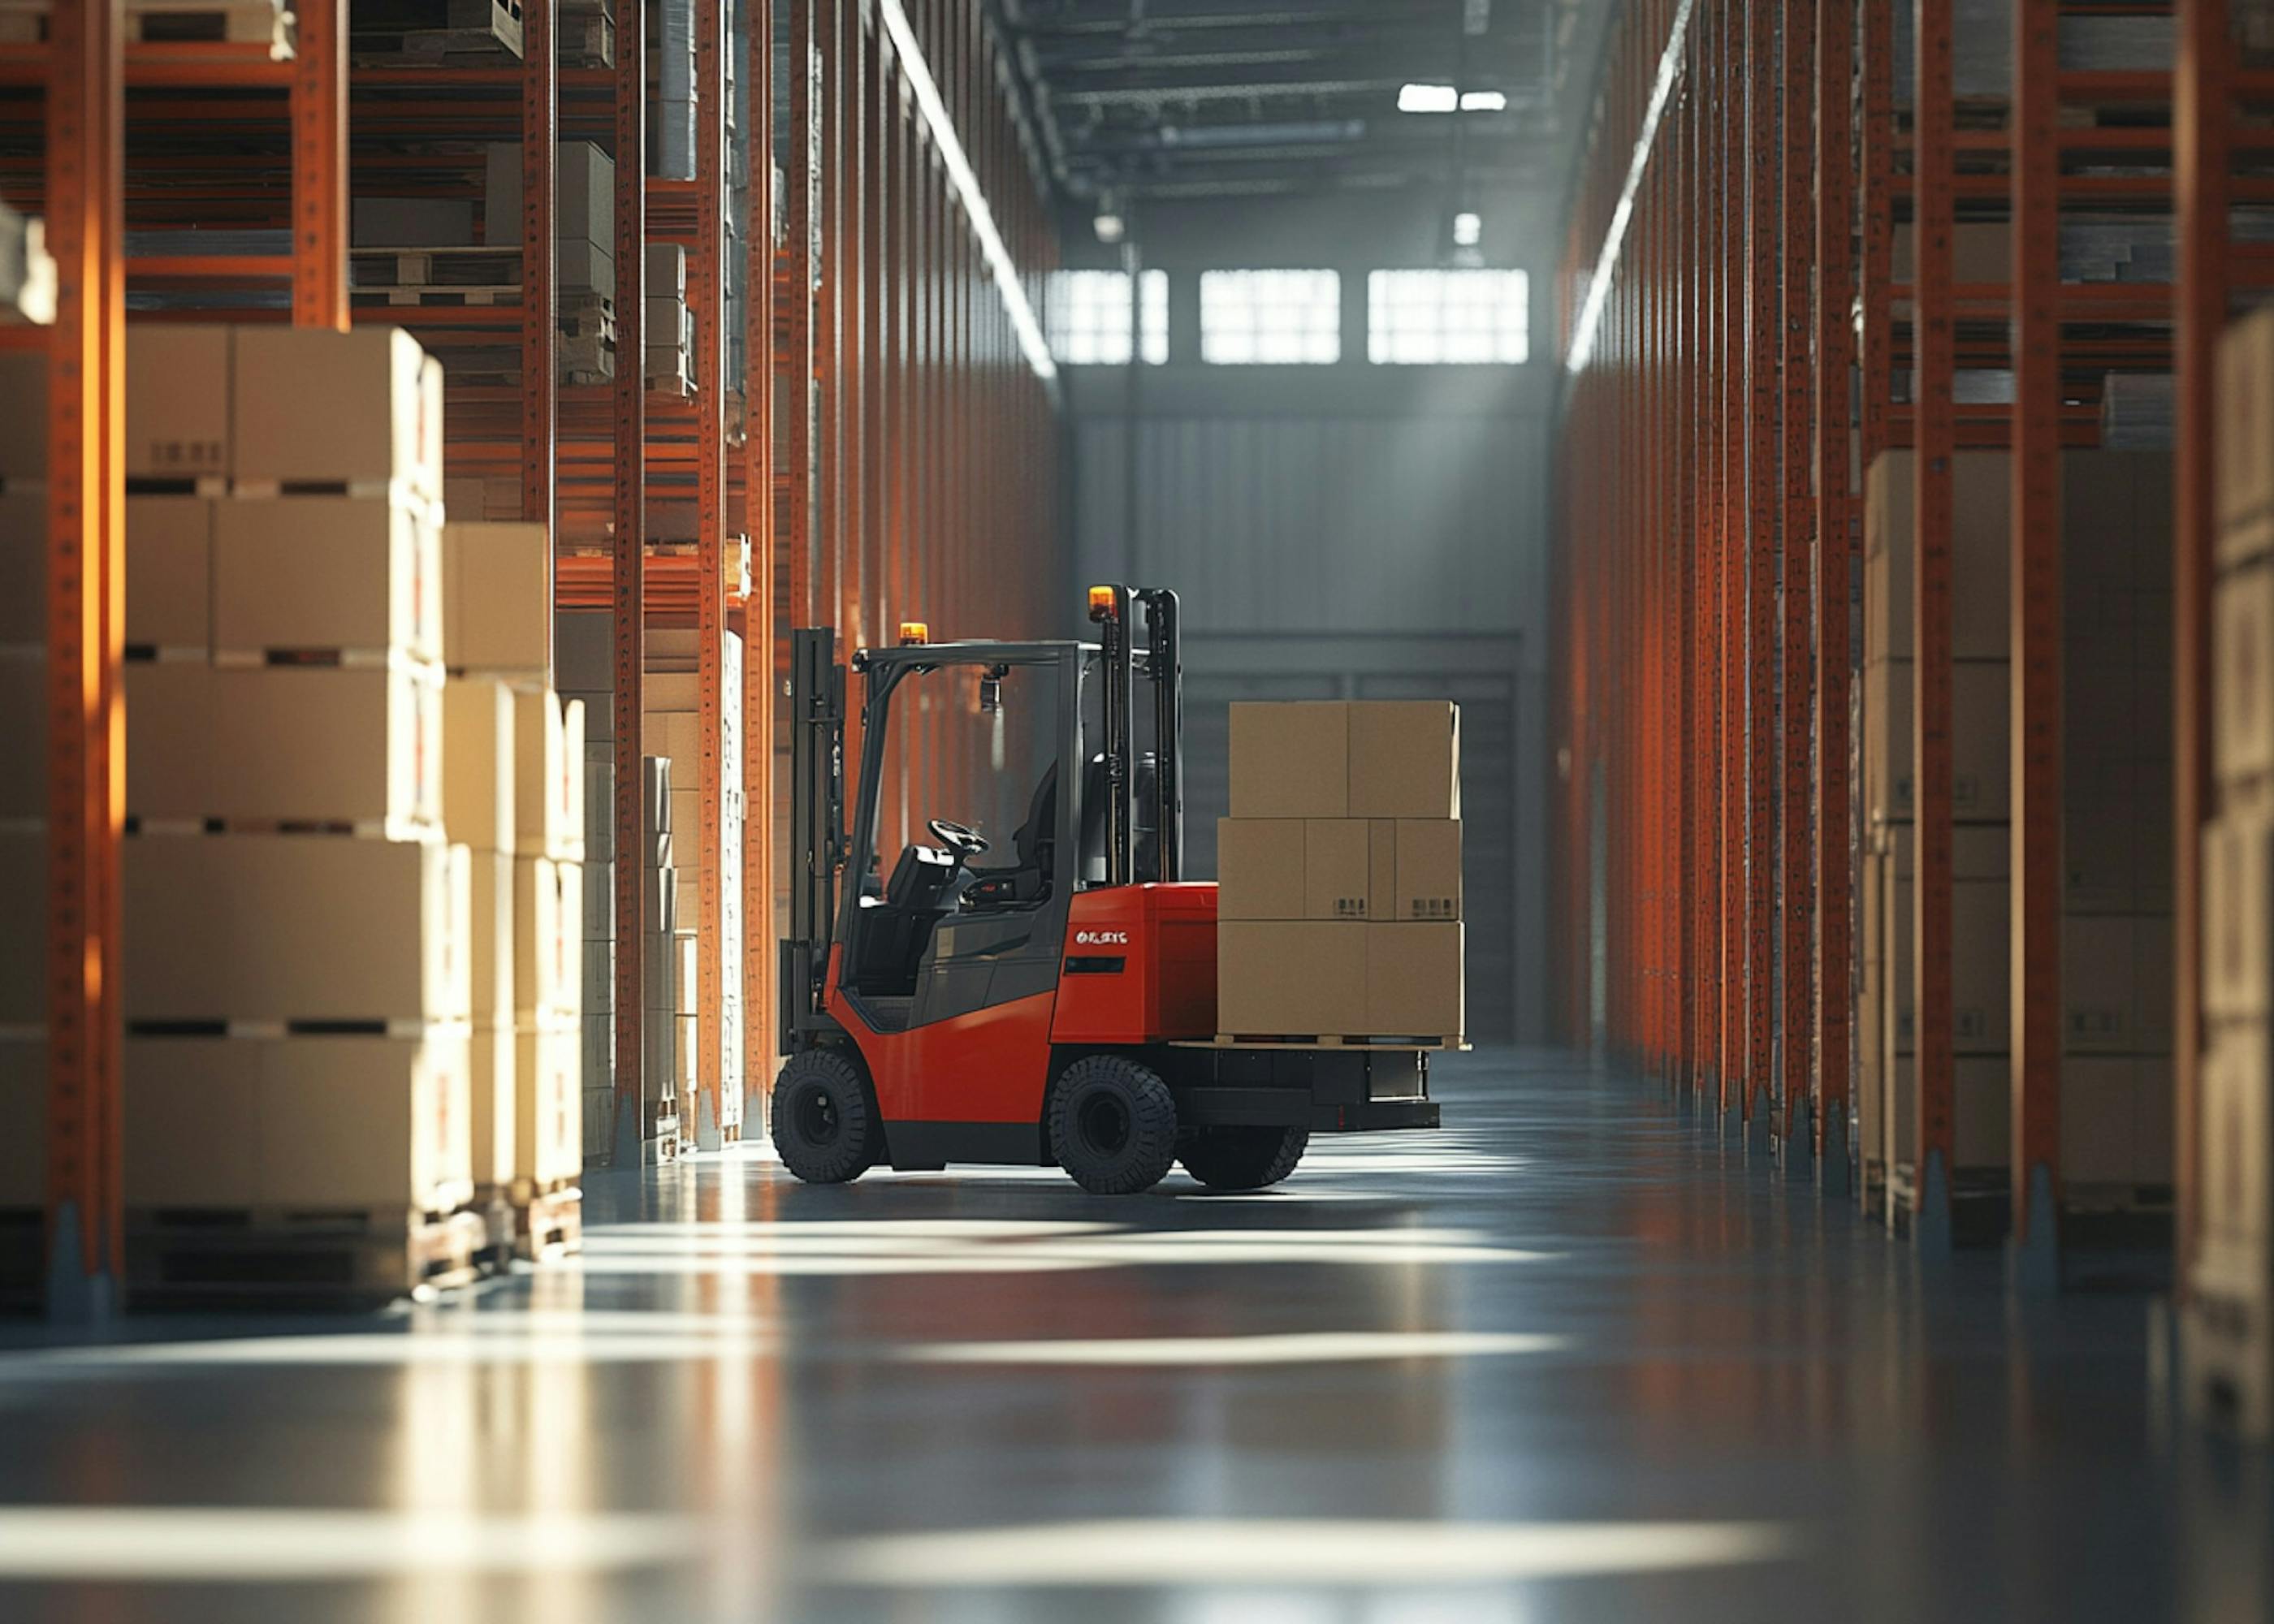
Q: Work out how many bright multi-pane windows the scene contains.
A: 3